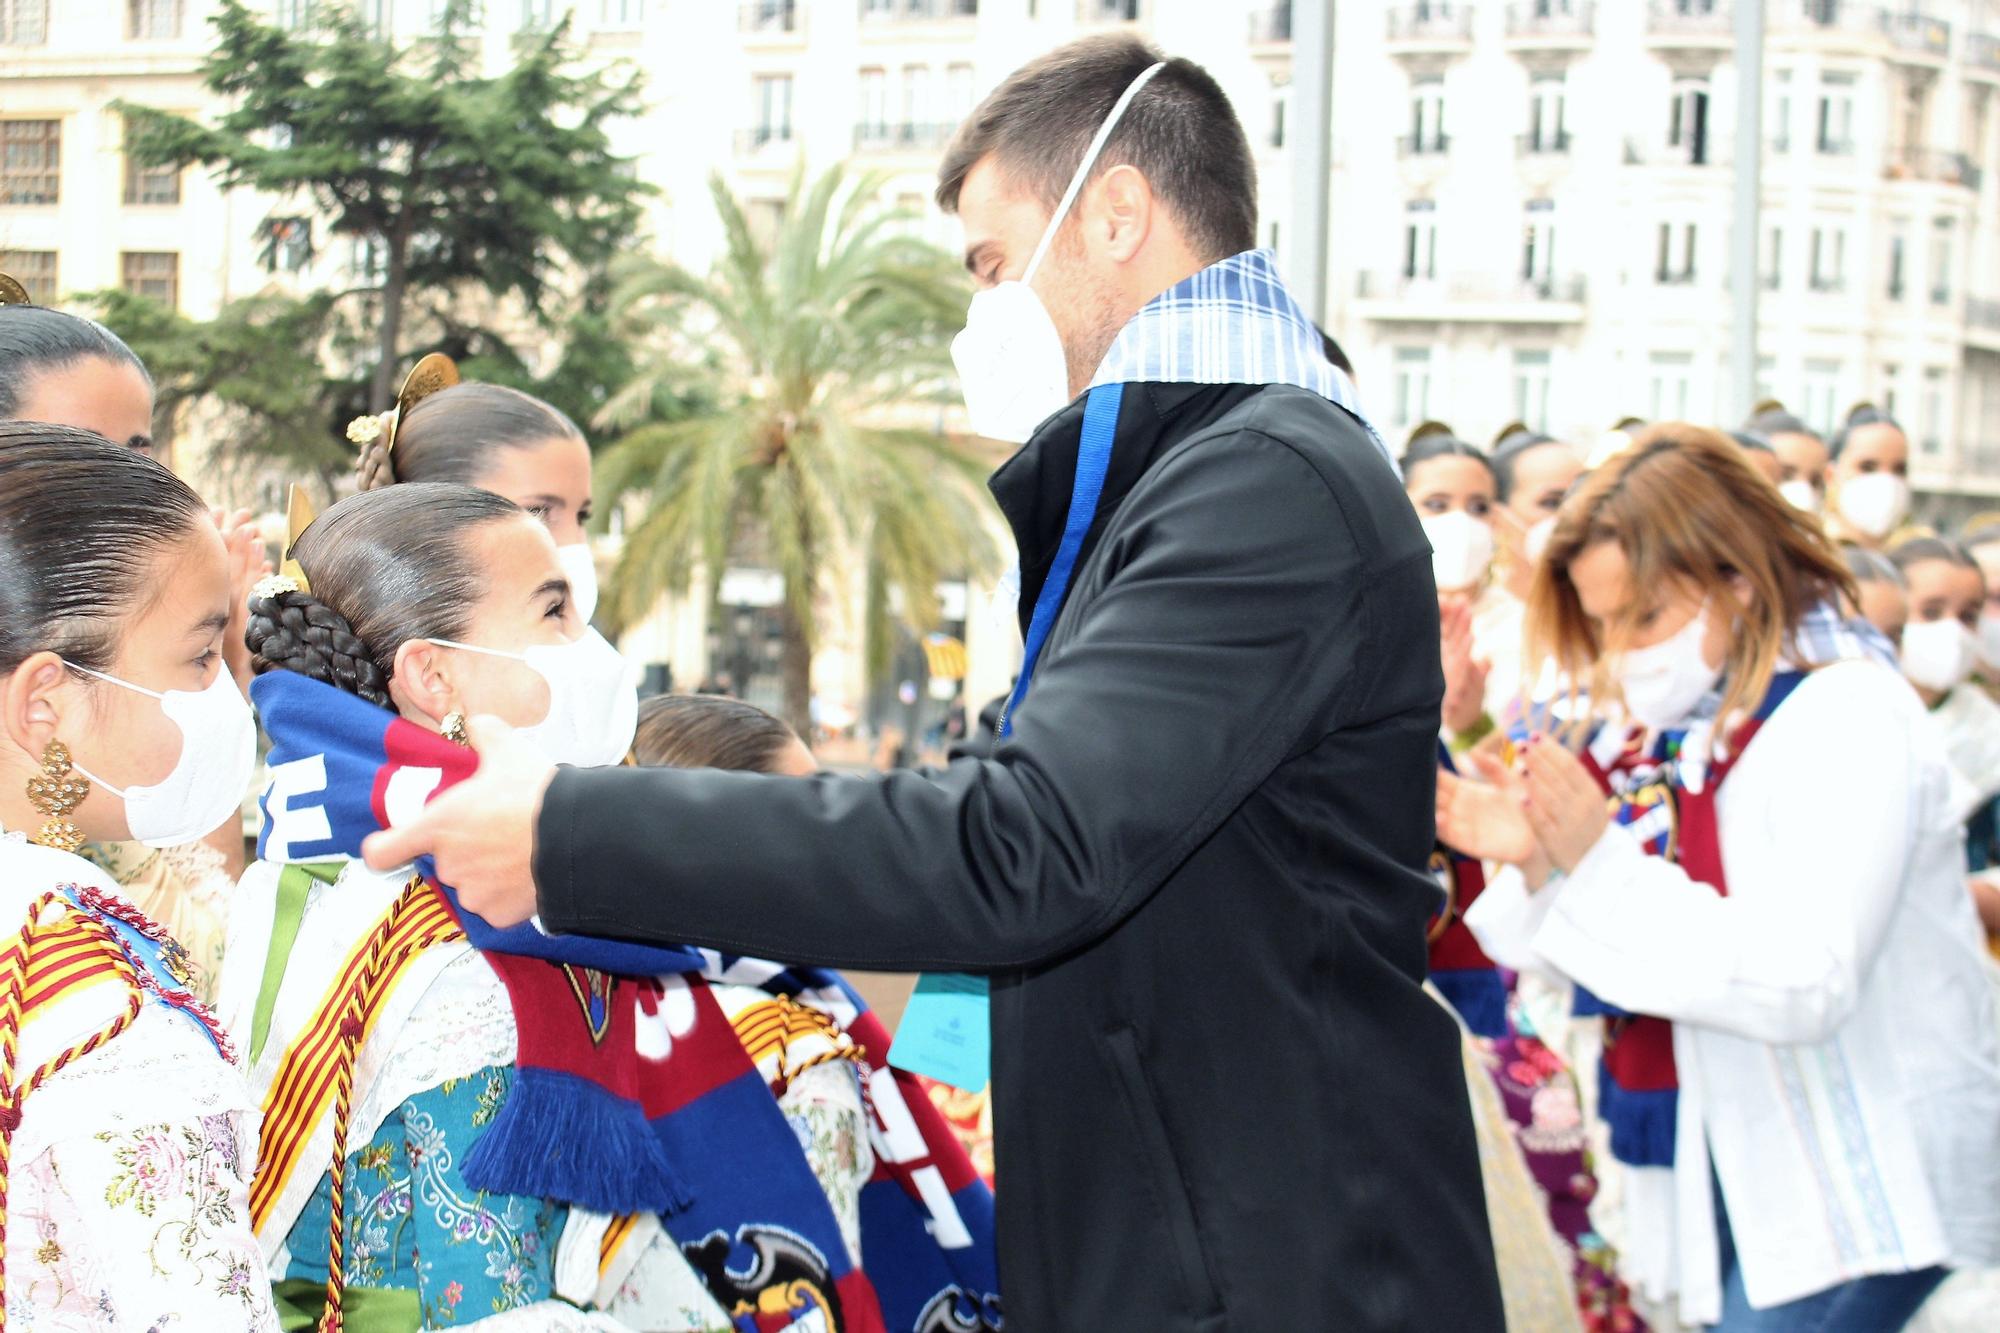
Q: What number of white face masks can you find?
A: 11